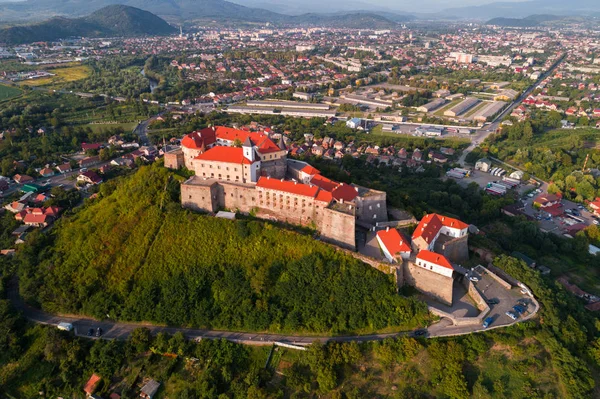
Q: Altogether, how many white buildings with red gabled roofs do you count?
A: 3